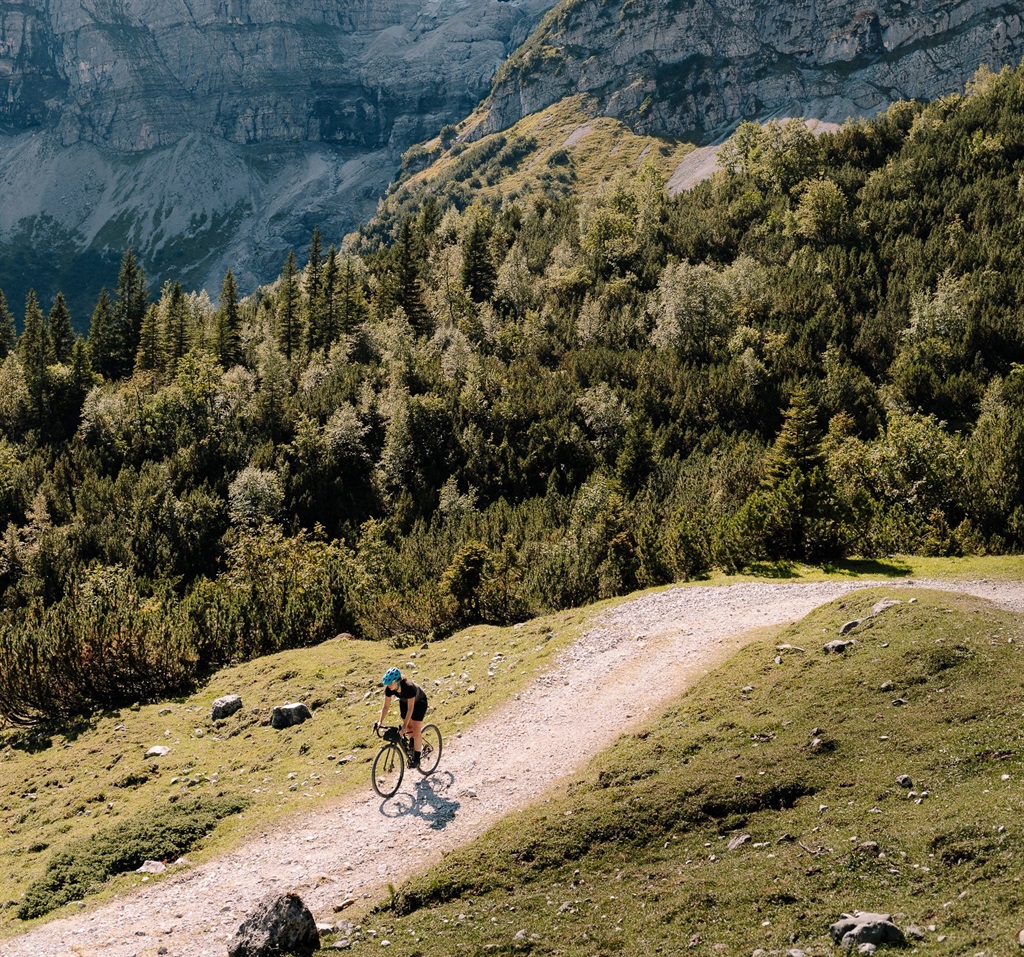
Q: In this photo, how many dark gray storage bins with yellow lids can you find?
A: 0